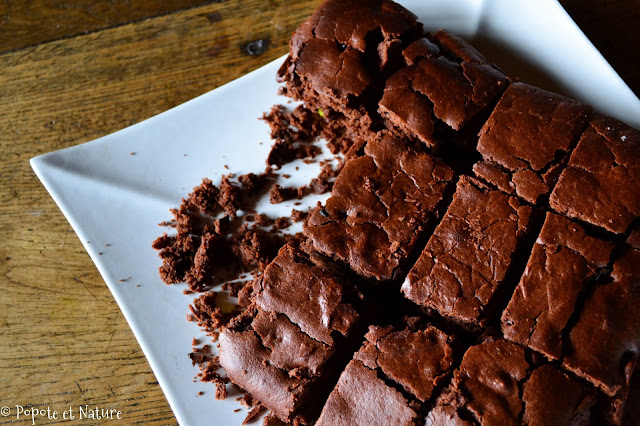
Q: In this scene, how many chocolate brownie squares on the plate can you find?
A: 12